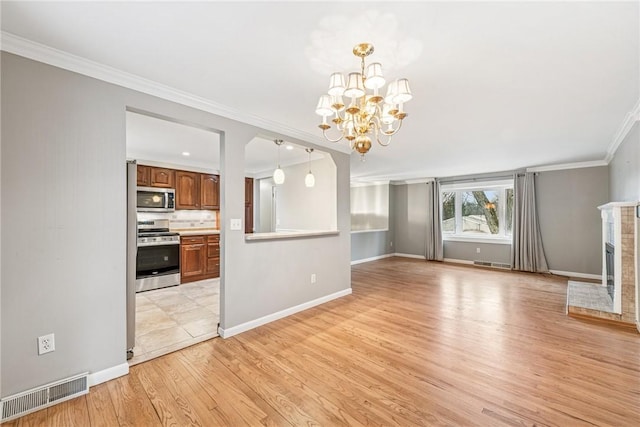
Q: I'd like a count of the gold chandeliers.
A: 1